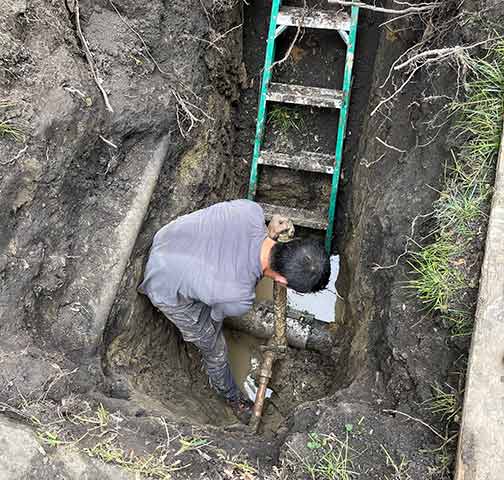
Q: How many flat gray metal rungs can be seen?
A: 4